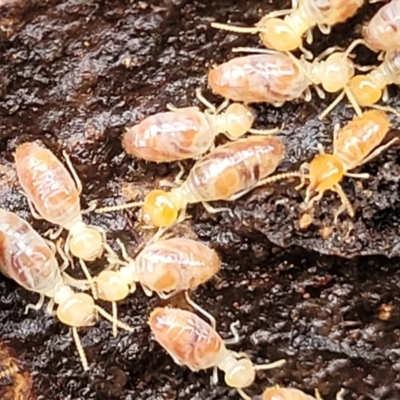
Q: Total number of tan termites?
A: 12